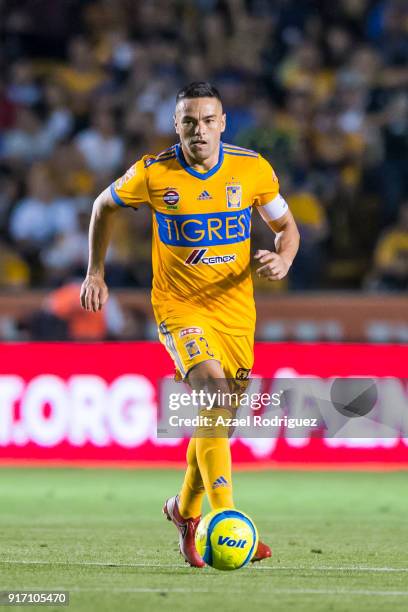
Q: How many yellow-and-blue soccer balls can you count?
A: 1